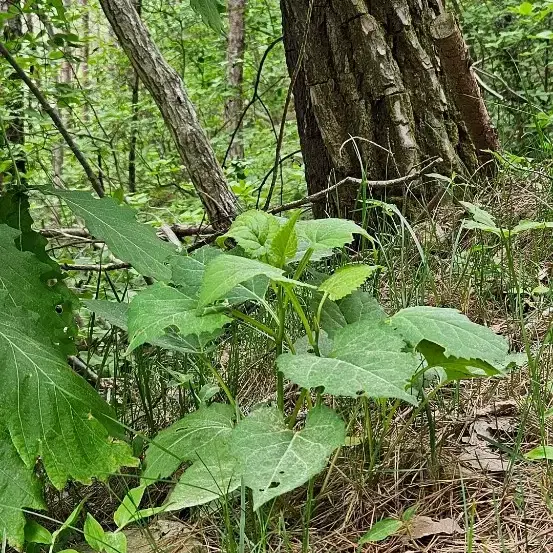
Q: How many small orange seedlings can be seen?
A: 0